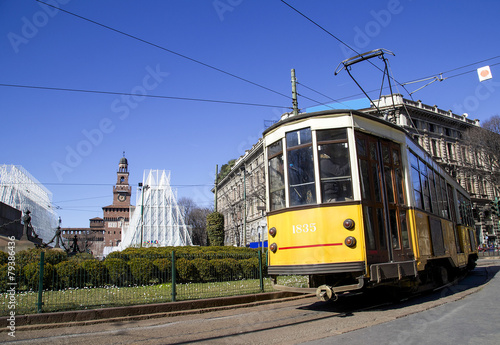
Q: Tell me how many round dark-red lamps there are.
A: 4